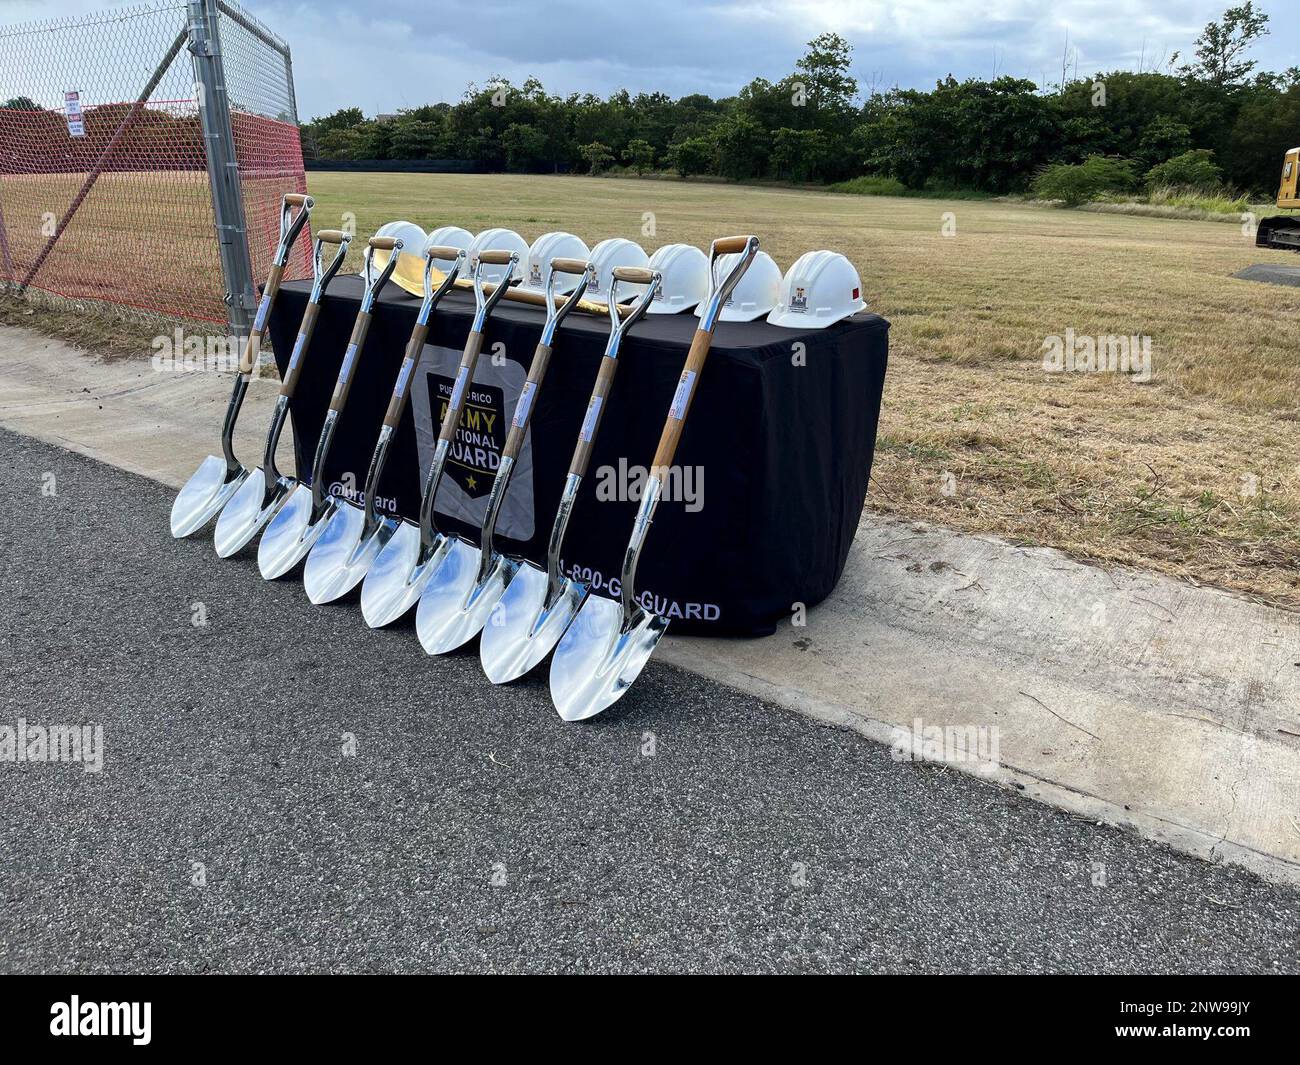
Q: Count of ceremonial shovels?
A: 9